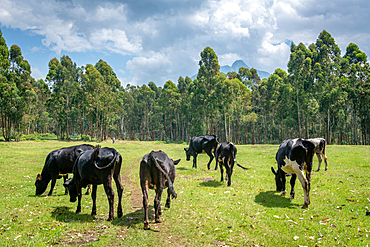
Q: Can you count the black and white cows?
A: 2